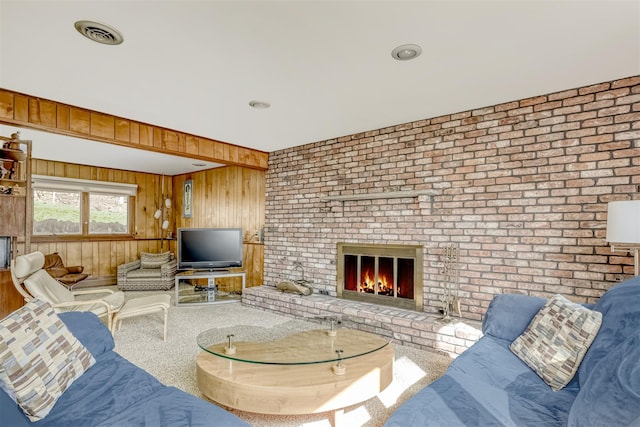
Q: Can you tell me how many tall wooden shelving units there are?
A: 1